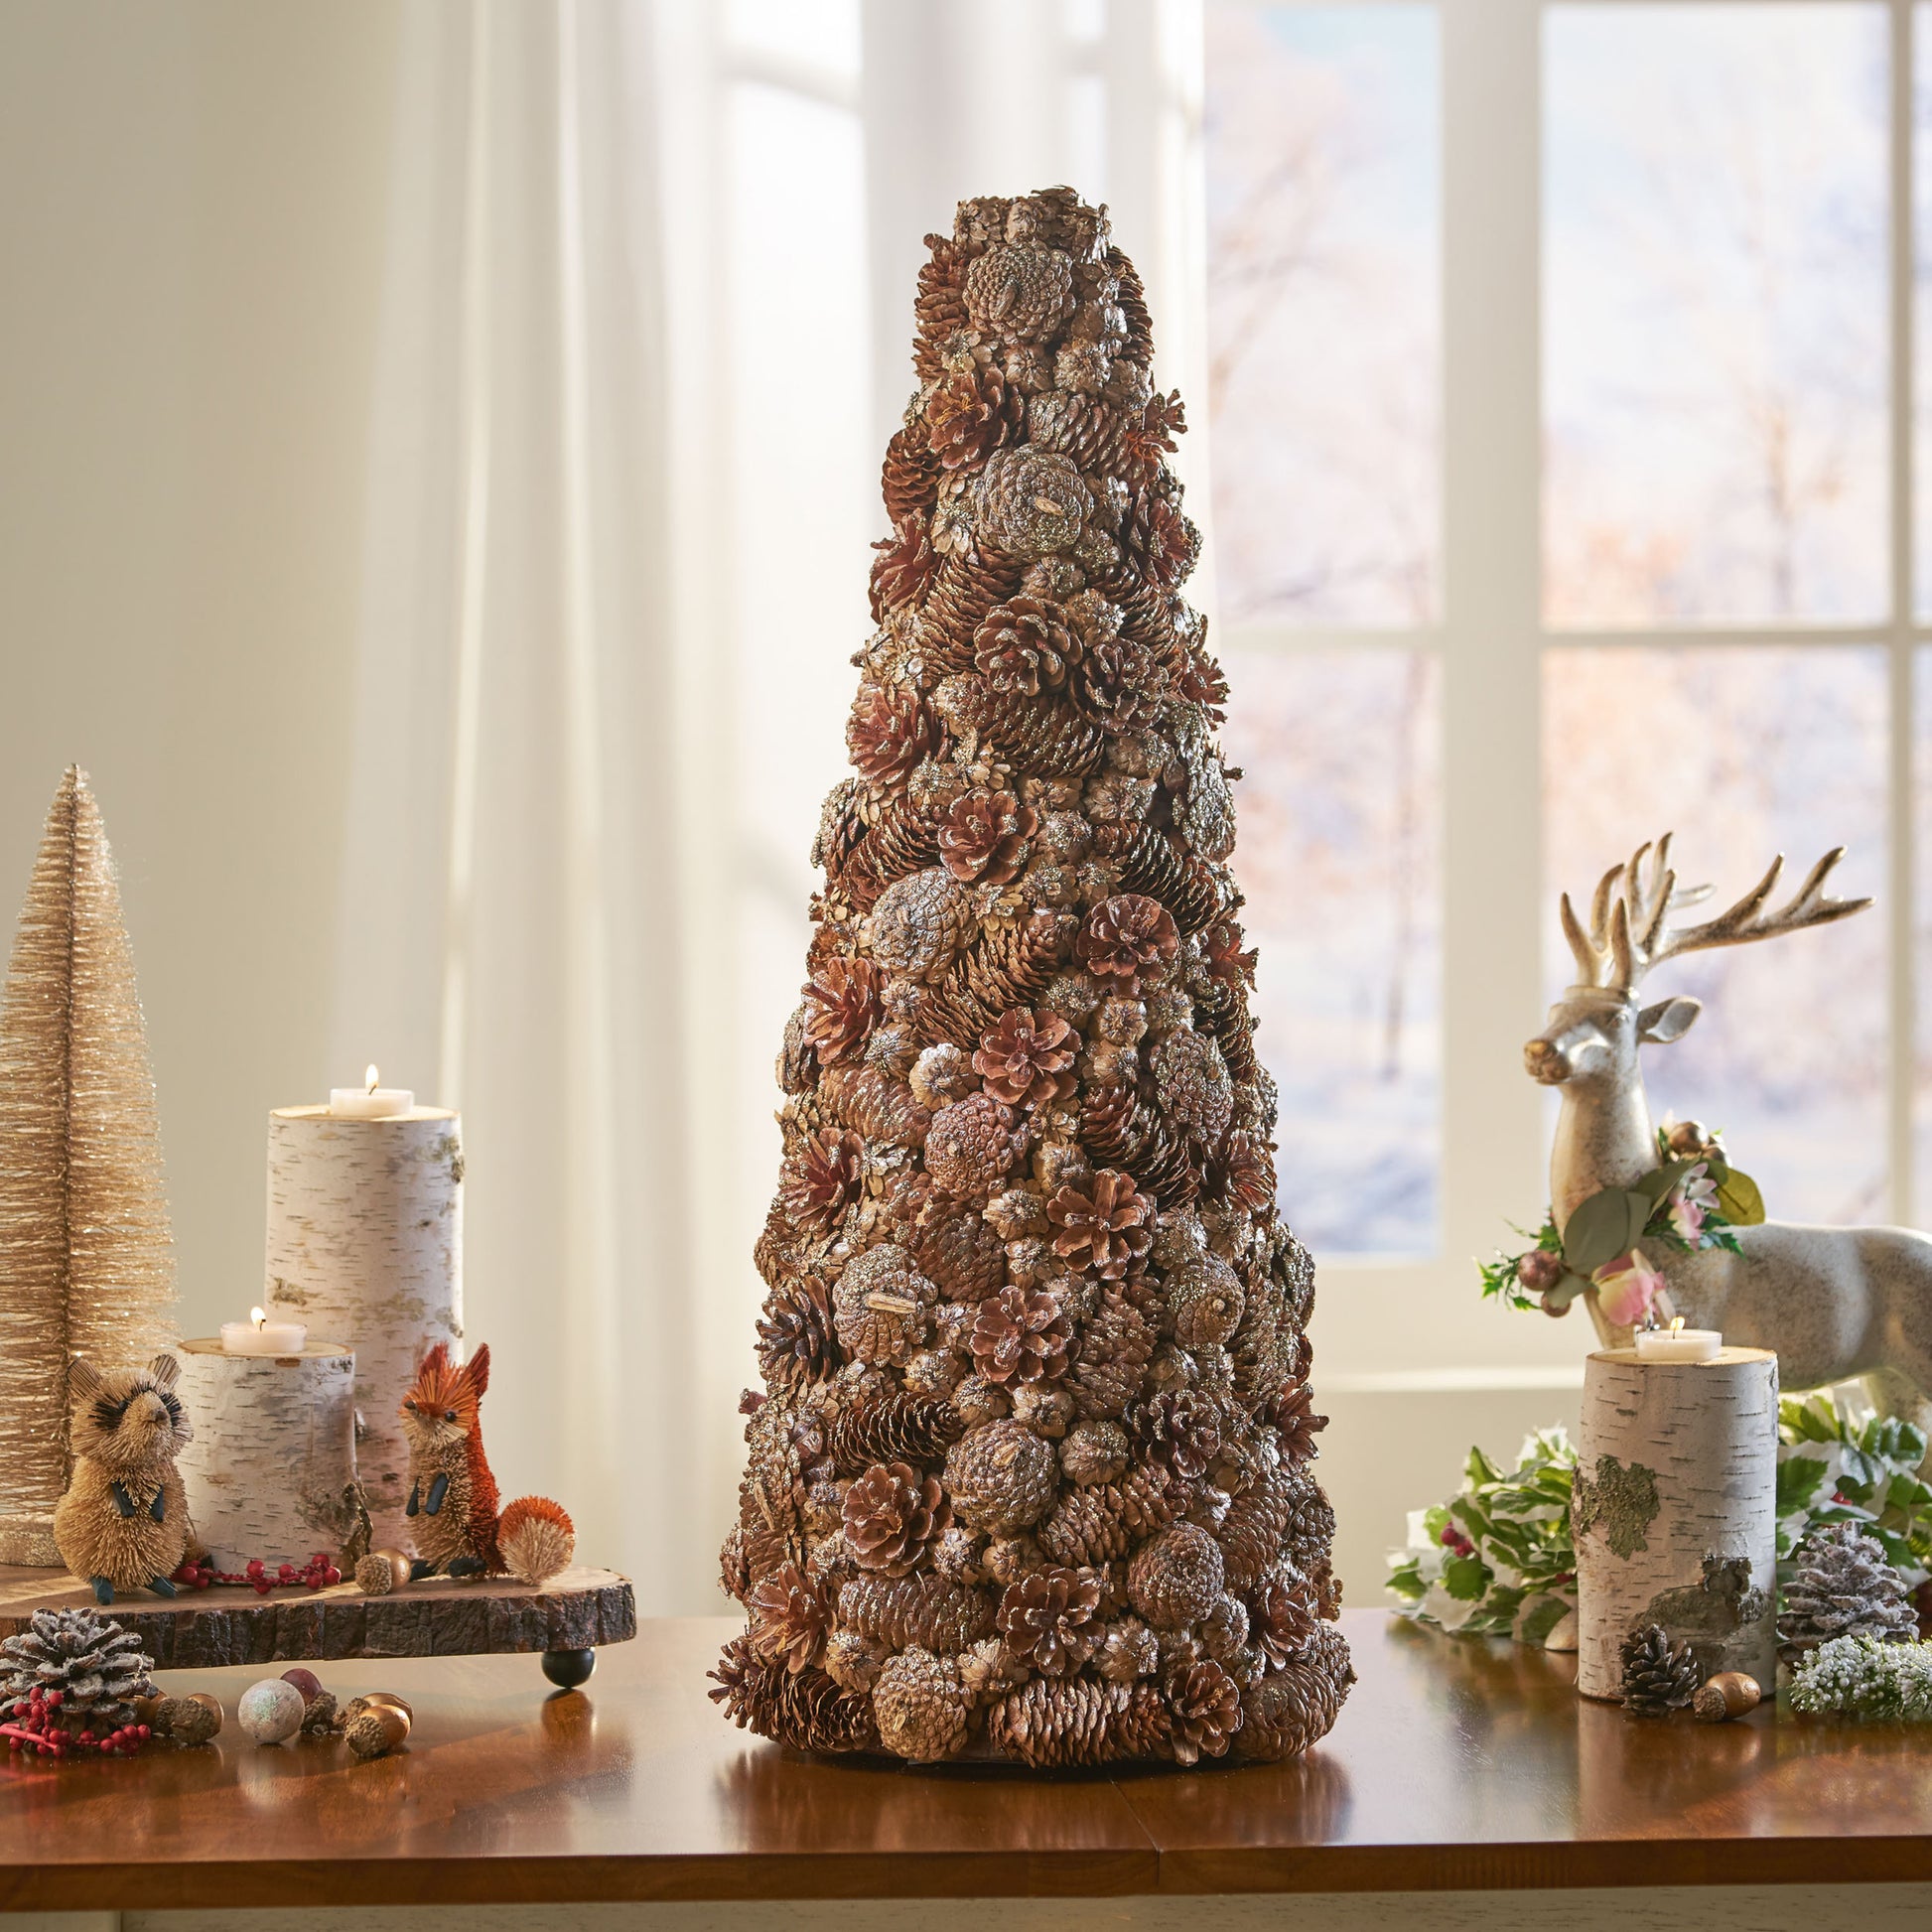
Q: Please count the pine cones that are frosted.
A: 2